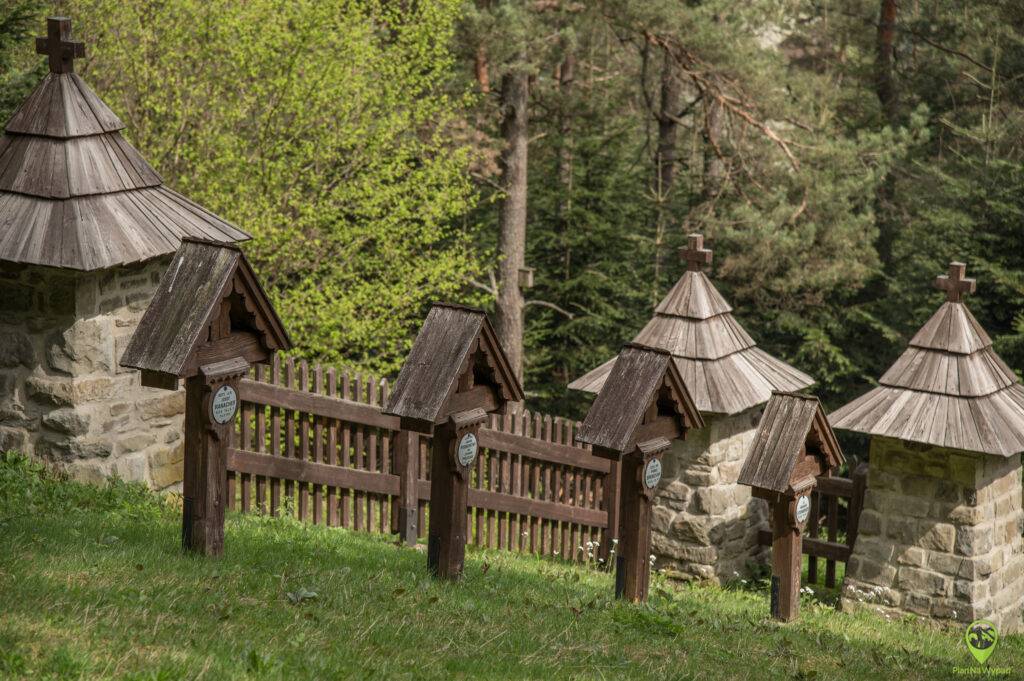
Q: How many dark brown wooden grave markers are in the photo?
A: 4